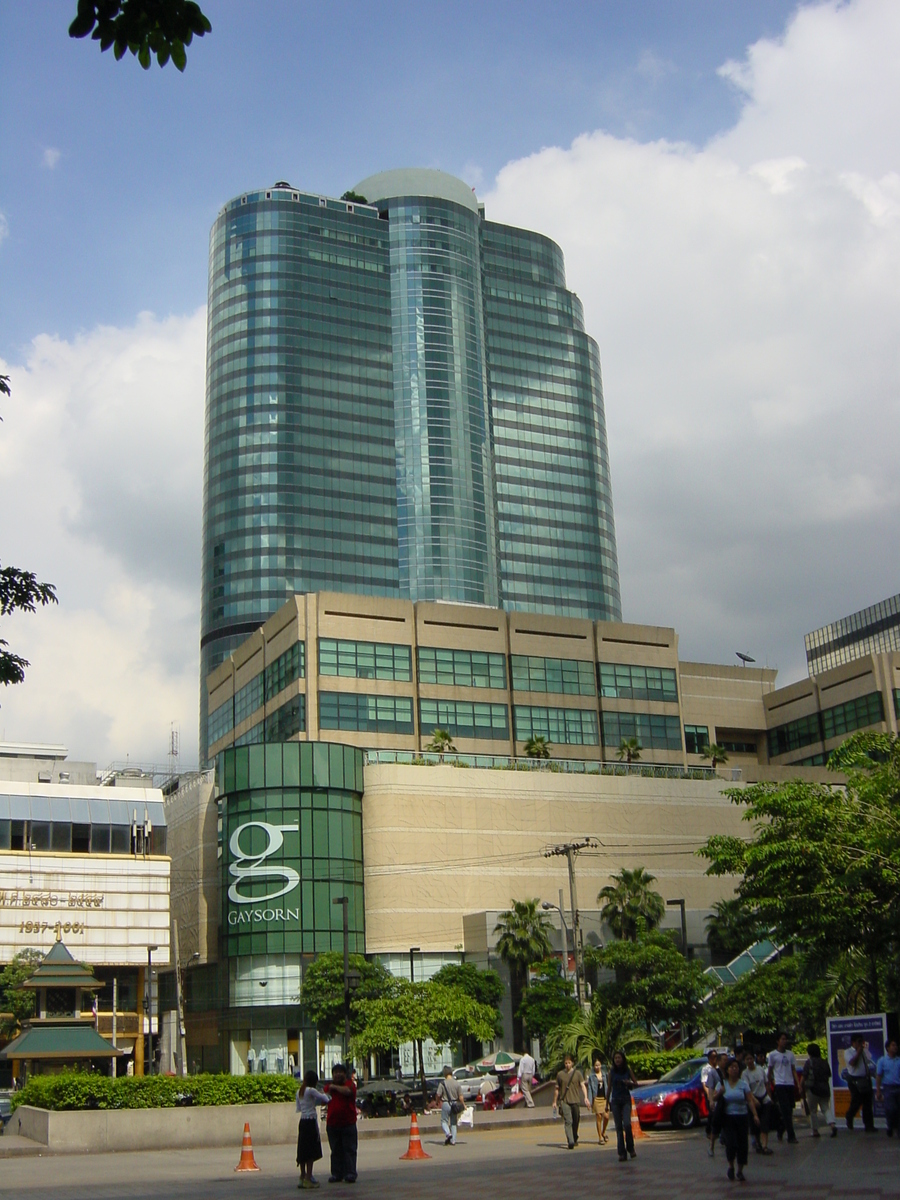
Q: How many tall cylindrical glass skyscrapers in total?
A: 1